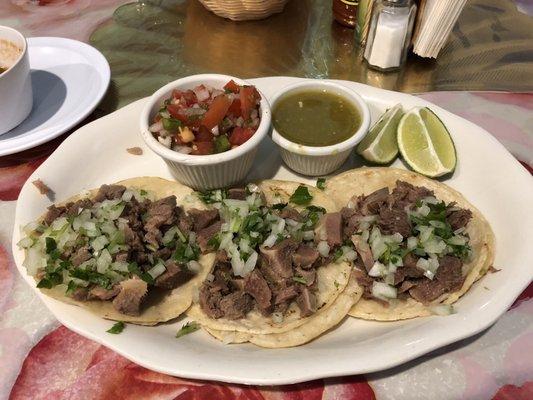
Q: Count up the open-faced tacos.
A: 3